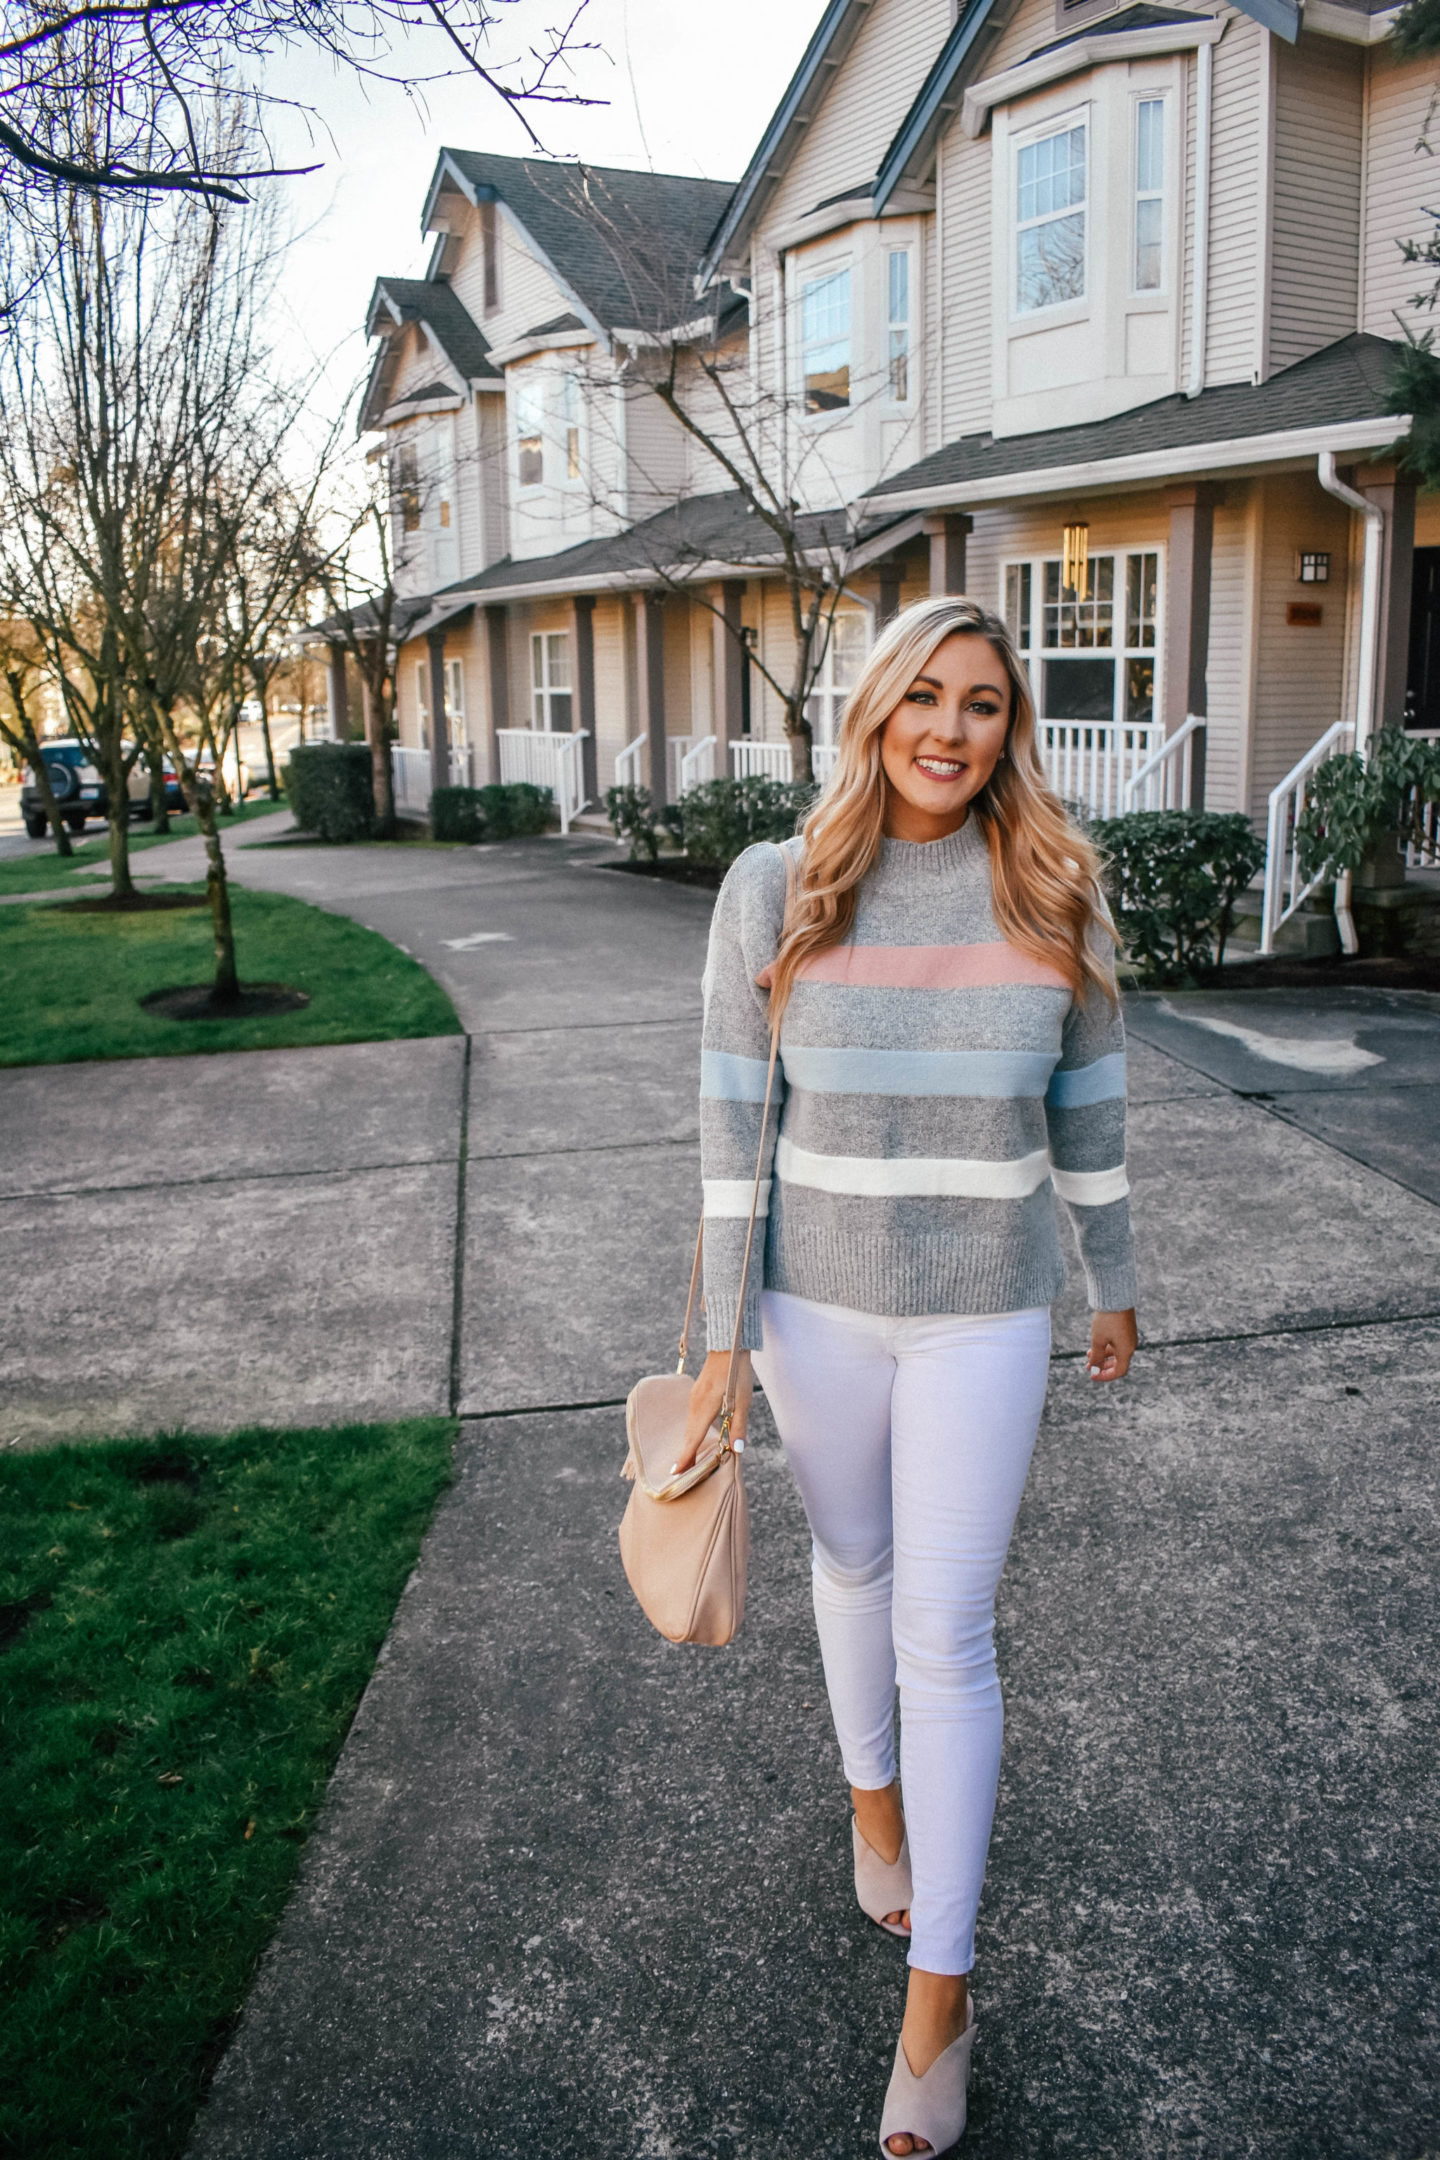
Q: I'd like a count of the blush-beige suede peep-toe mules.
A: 2